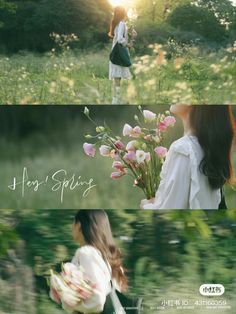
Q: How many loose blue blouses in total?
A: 0